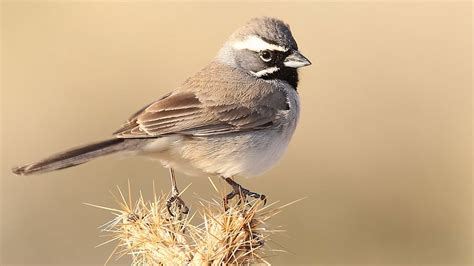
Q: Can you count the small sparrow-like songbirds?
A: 1